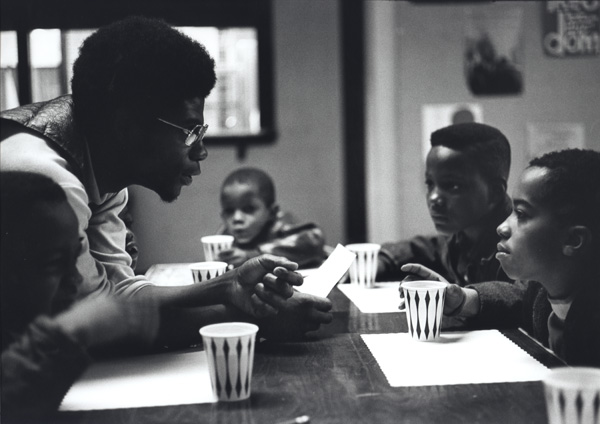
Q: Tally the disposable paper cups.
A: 6